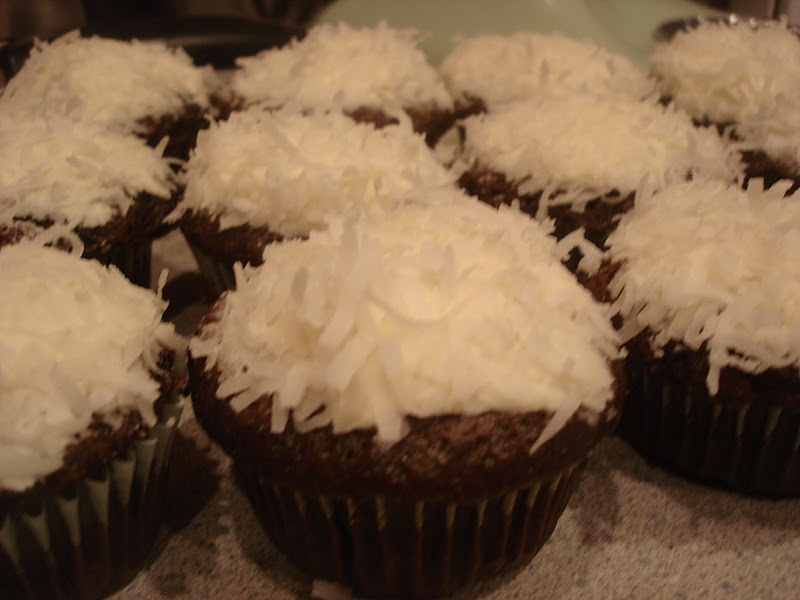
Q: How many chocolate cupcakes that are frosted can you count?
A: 11